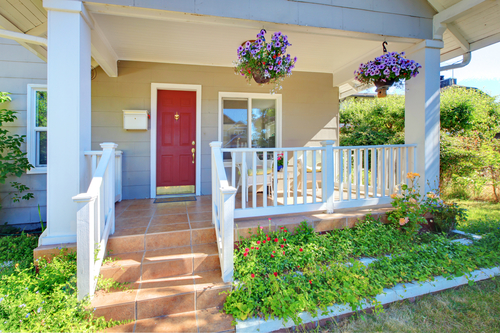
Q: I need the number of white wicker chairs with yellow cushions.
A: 2